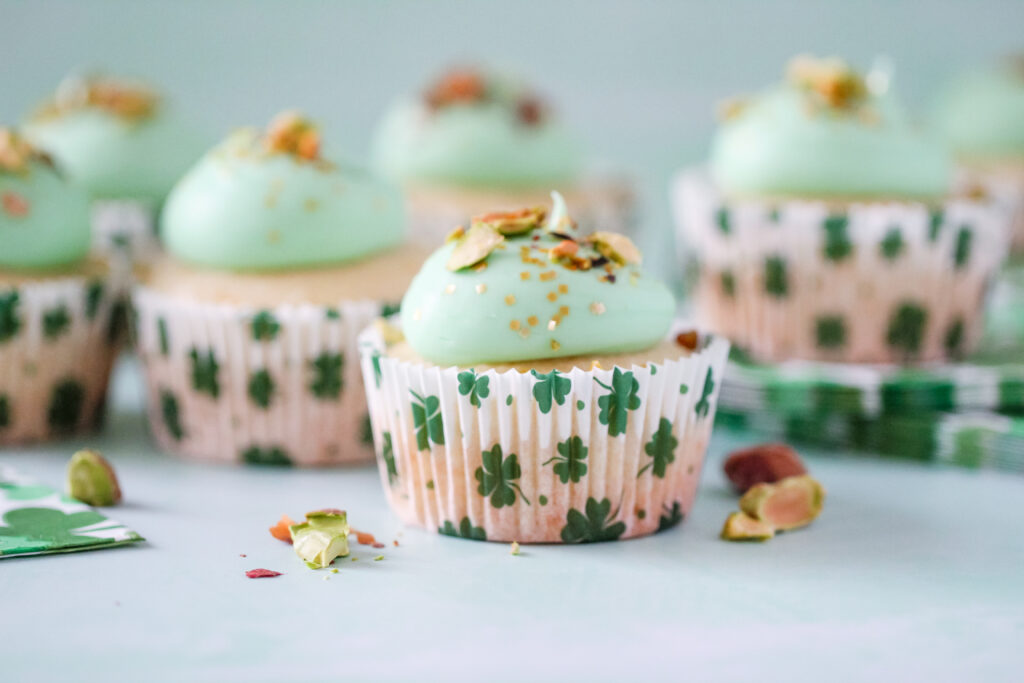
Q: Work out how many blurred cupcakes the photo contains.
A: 6